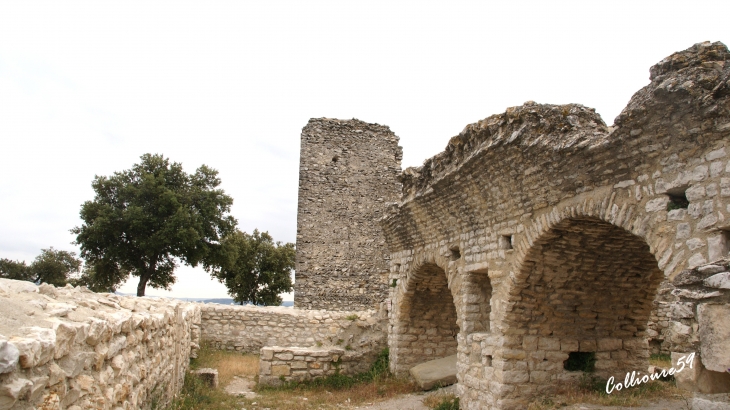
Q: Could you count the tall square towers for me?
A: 1